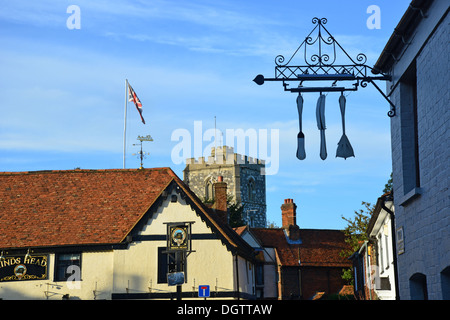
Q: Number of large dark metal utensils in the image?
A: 3